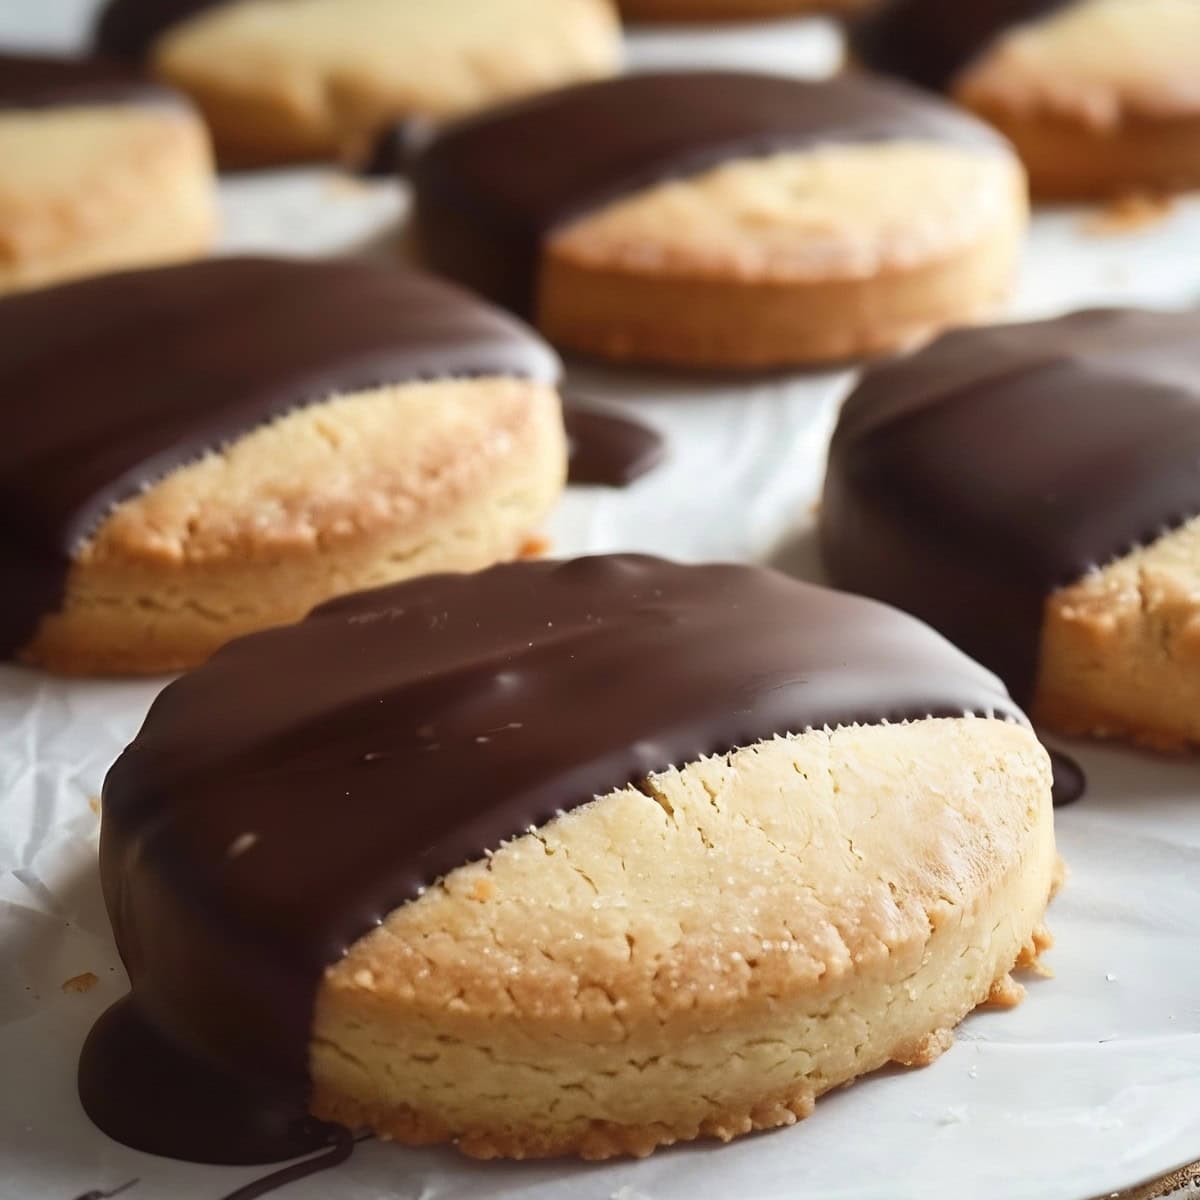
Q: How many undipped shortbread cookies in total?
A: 0